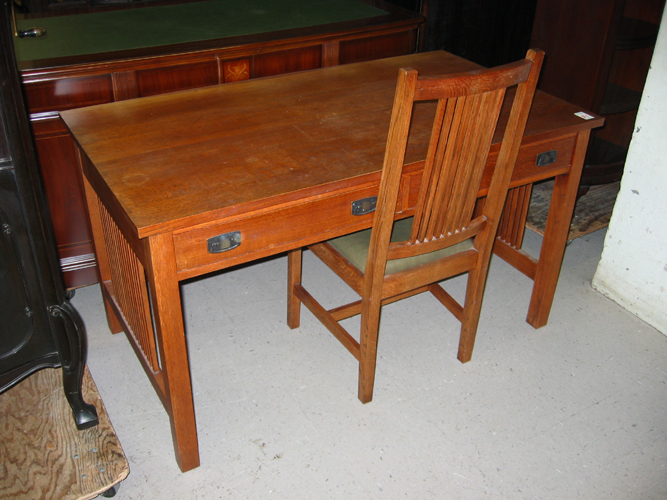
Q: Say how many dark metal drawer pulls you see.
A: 3